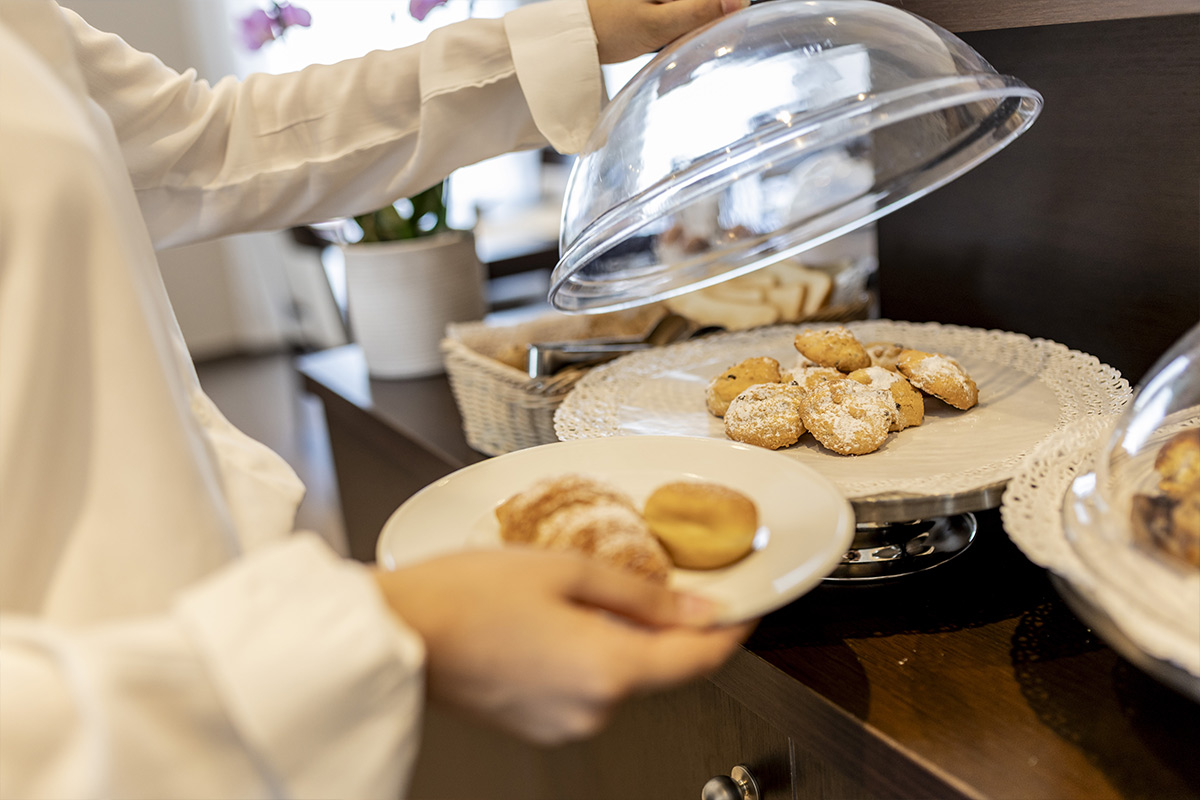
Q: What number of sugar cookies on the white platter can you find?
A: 8